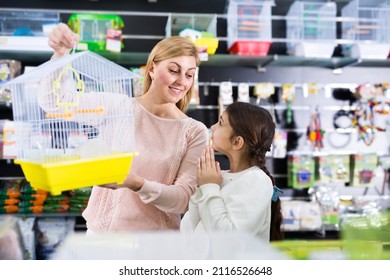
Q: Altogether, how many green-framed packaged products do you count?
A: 3